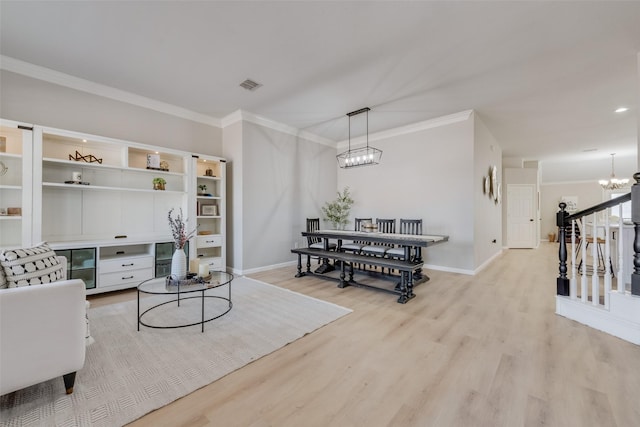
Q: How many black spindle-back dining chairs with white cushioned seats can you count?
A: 4